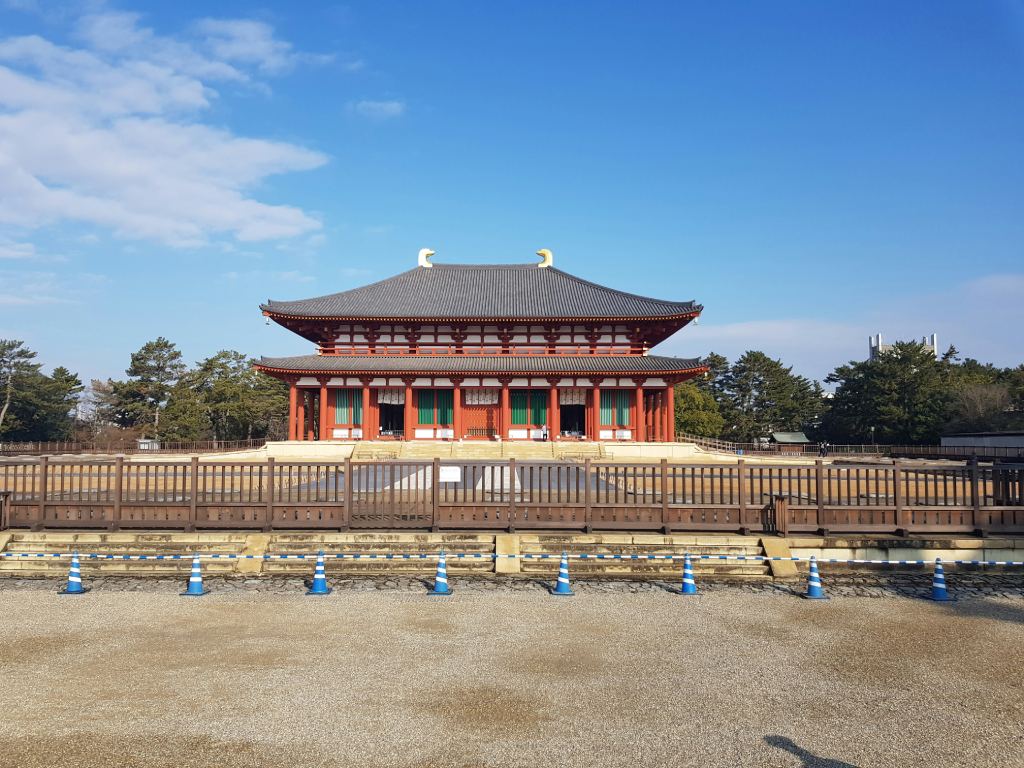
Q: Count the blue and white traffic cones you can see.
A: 8